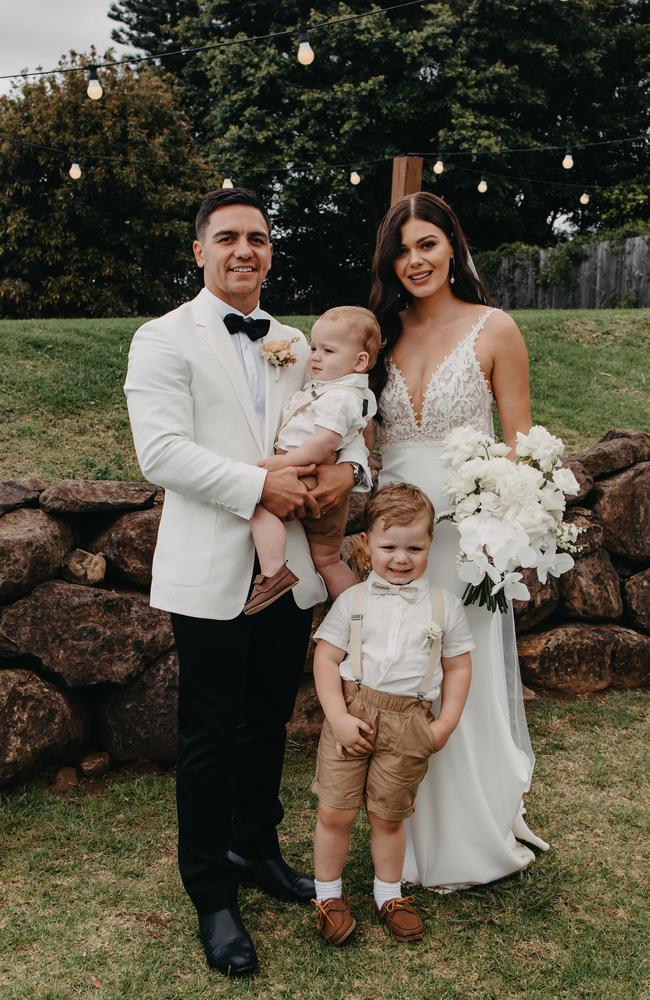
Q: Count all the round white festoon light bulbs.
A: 9